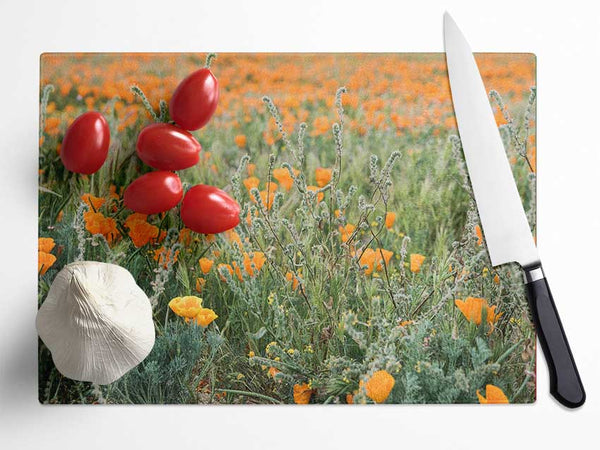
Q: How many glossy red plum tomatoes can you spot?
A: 5